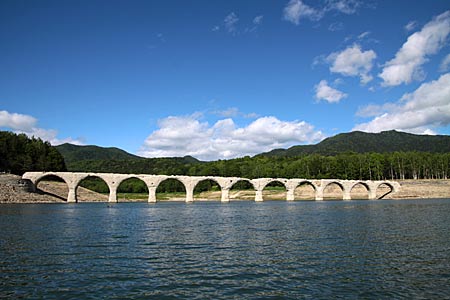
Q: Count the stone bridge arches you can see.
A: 11